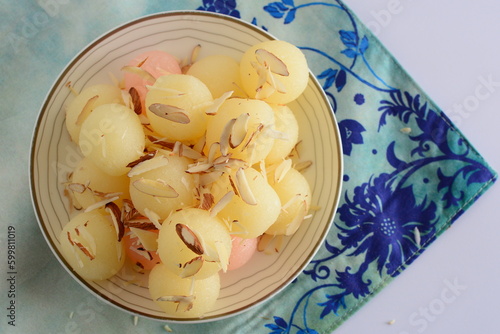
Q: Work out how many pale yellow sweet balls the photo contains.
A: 14